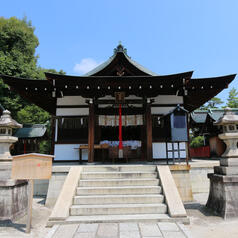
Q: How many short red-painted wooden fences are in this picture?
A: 1